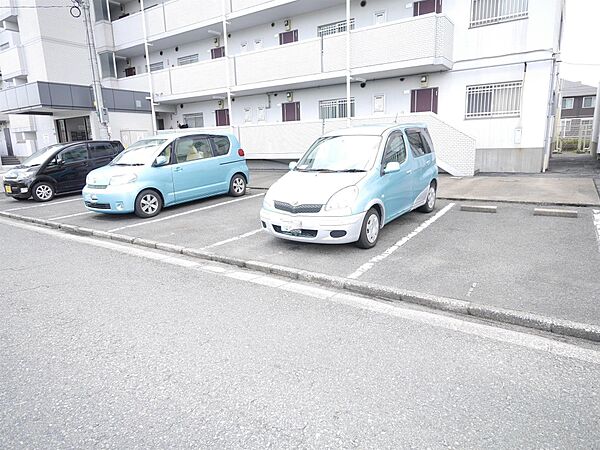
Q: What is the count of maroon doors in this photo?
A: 7